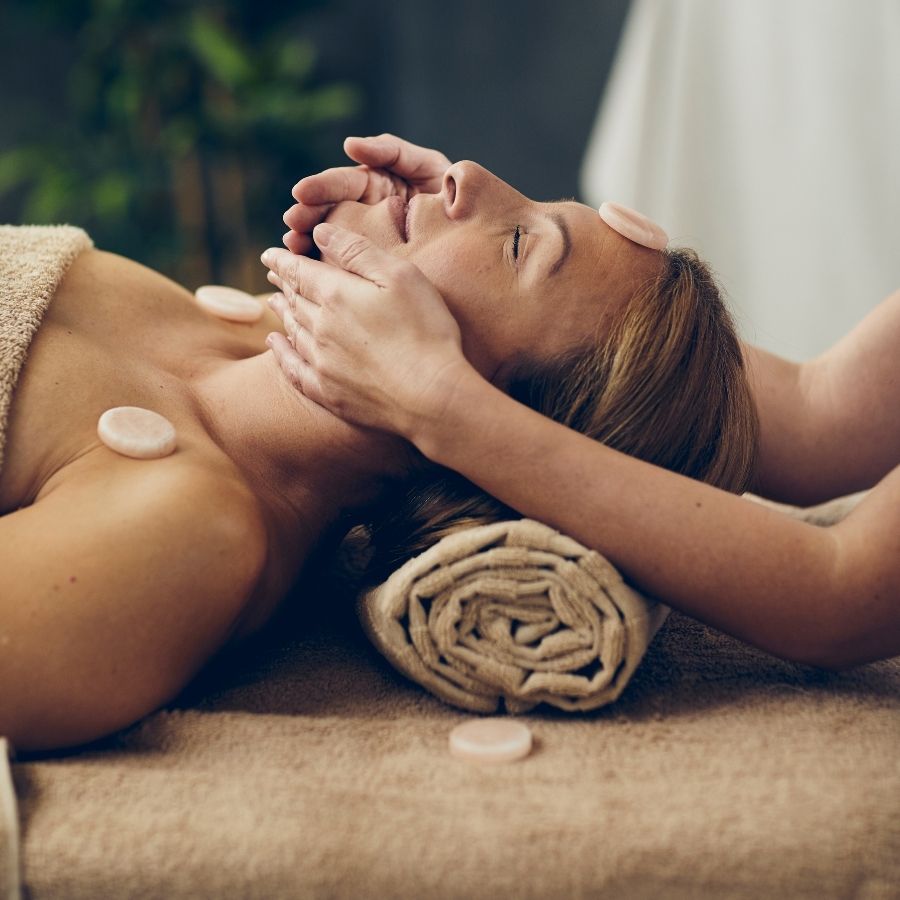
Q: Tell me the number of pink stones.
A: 4